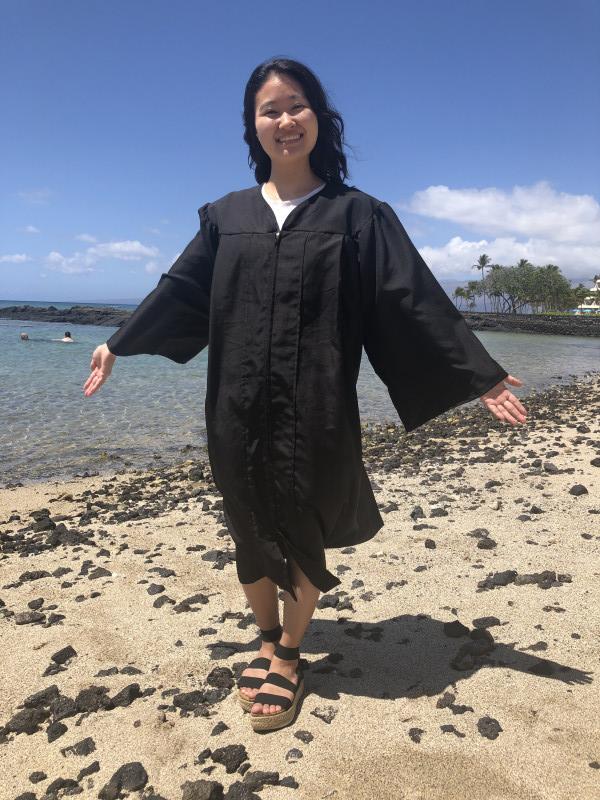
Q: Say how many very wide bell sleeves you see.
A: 2